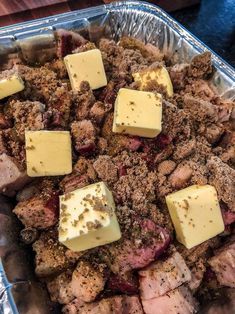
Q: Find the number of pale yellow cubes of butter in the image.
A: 7